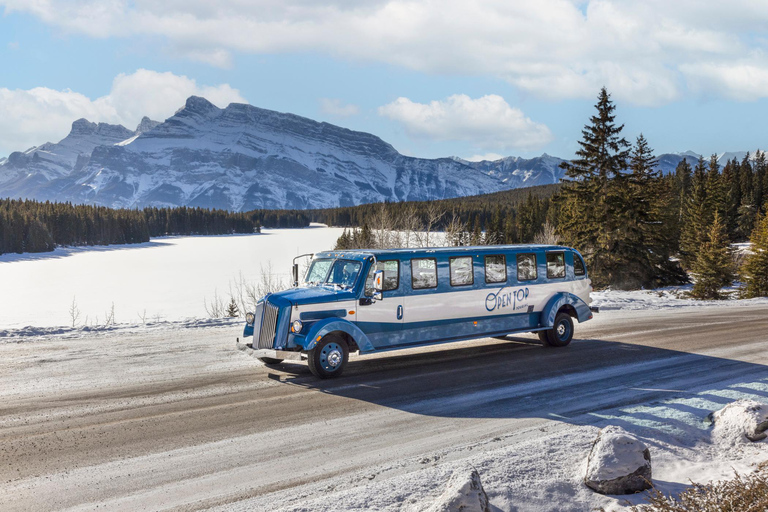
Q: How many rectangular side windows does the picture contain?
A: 5